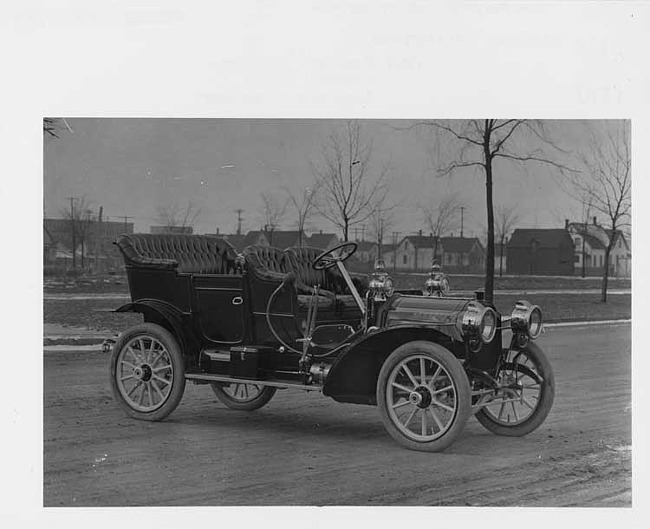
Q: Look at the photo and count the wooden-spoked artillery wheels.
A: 4